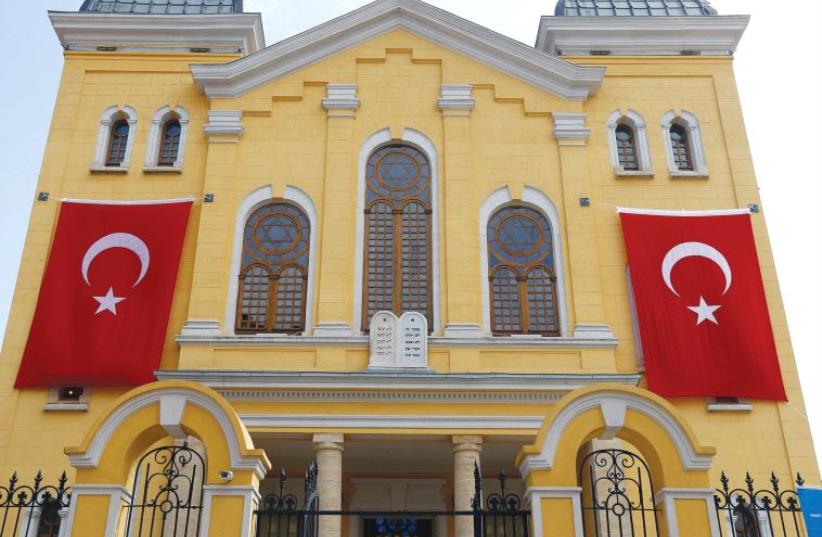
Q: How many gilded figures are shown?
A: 0